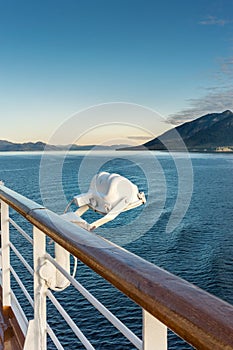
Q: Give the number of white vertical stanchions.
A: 3